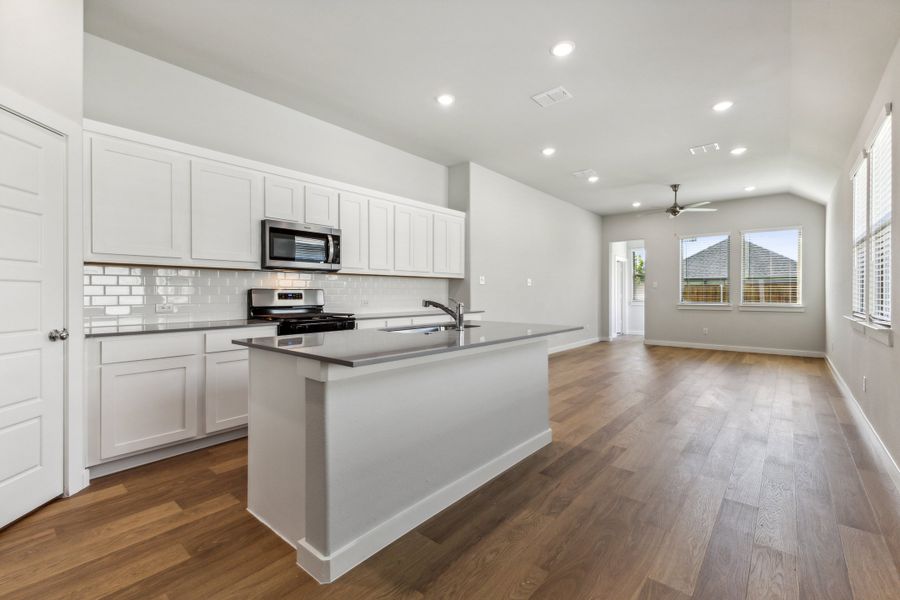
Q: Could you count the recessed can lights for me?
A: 8